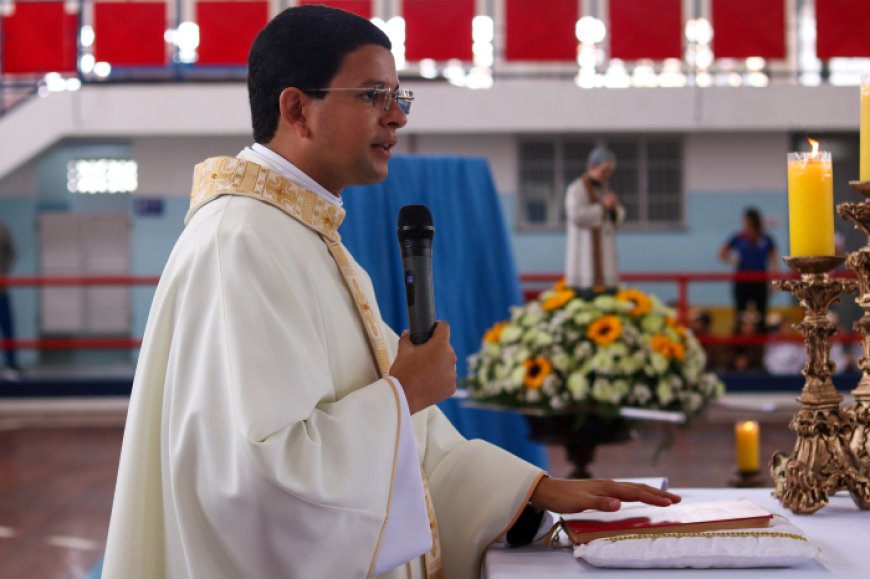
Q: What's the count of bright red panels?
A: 9